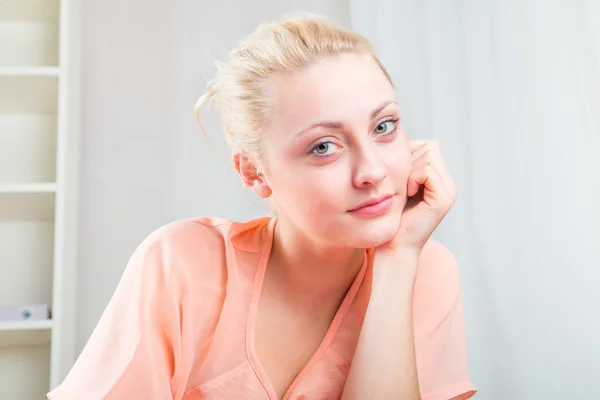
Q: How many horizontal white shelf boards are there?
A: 3